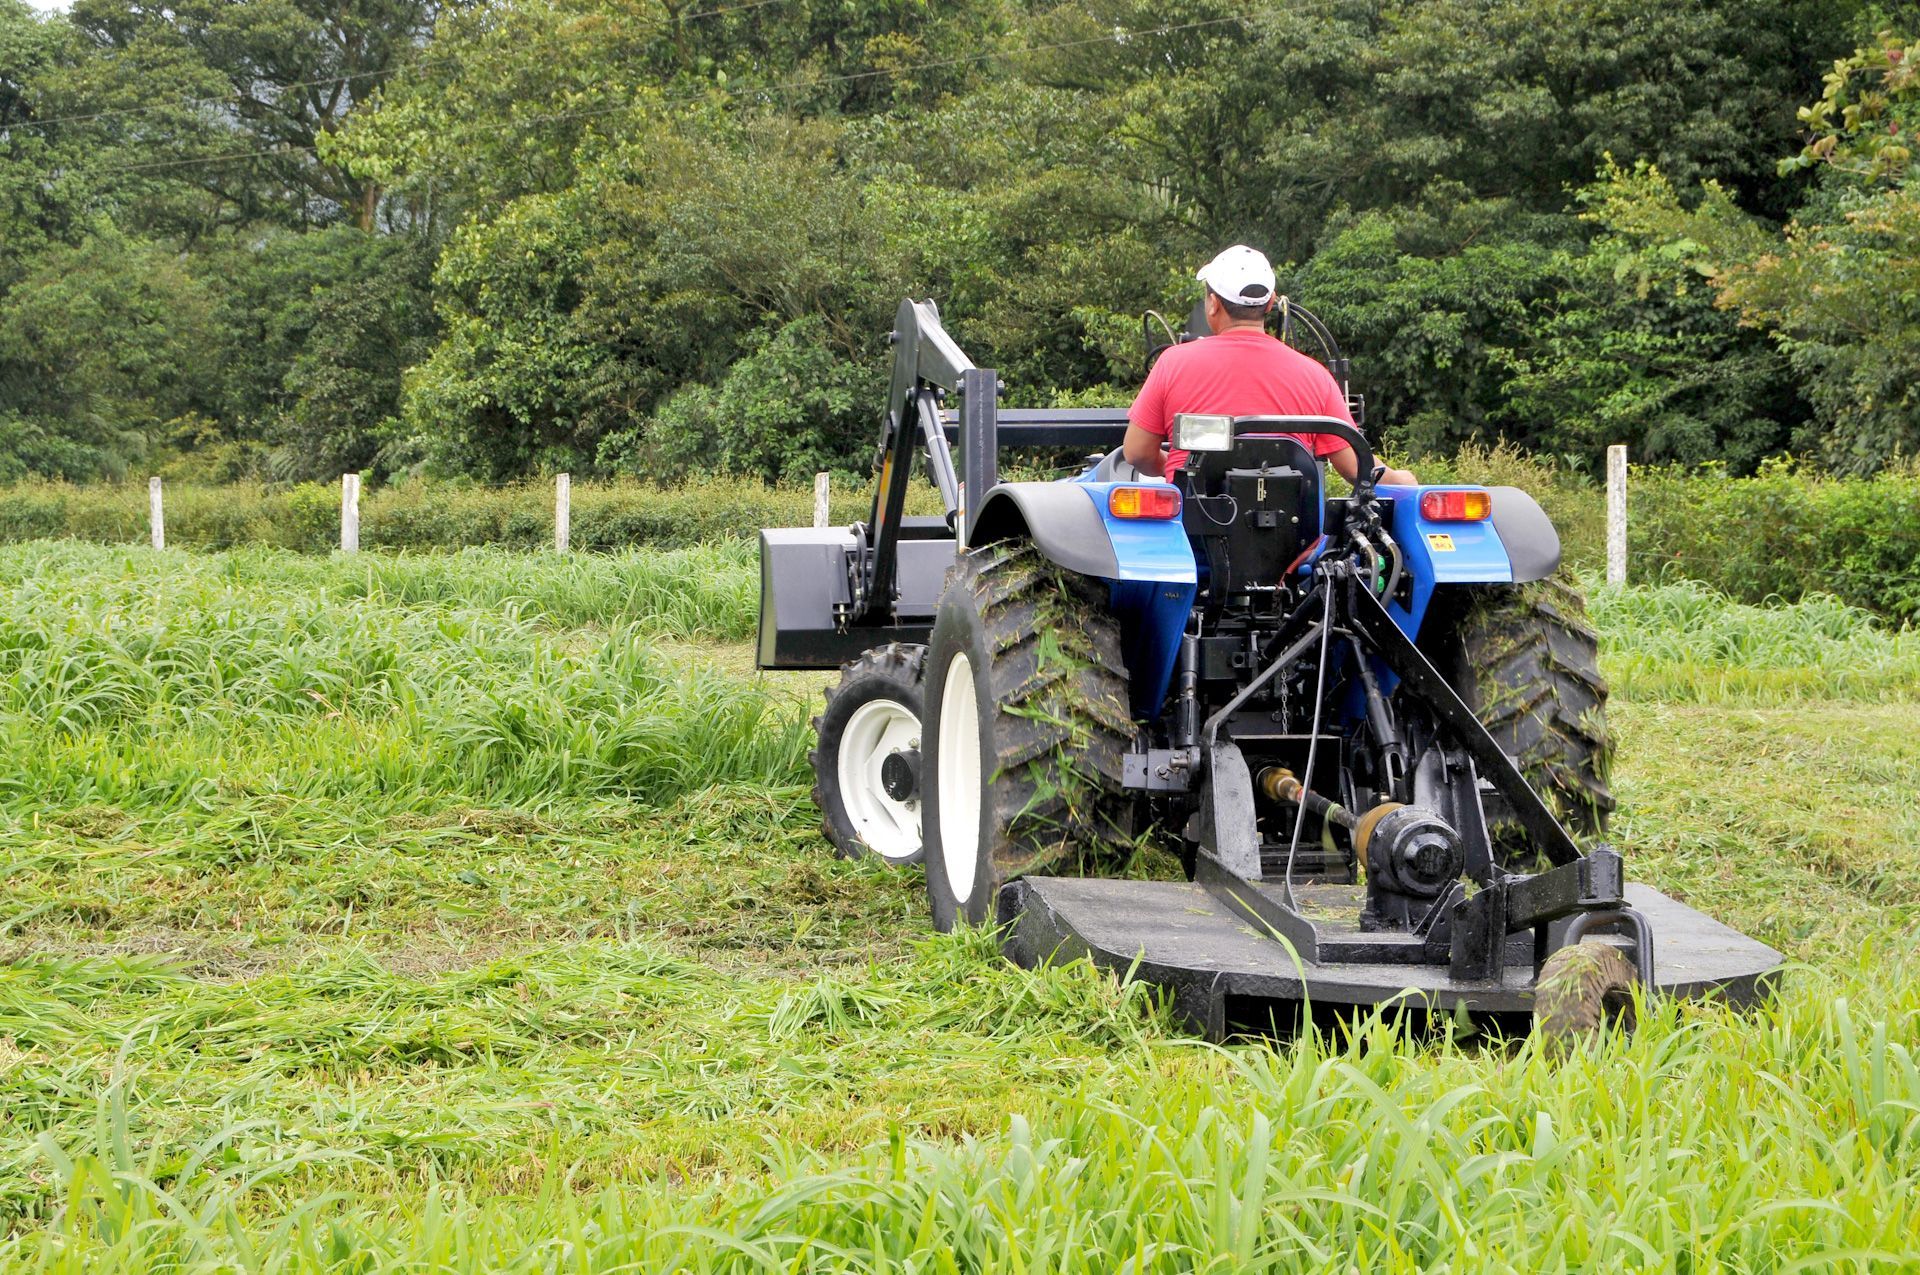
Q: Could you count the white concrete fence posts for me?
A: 5